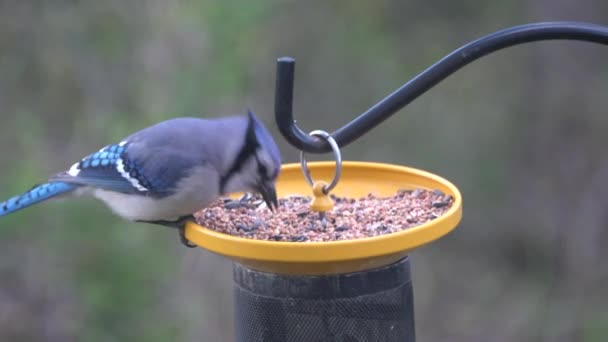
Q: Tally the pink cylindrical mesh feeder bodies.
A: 0